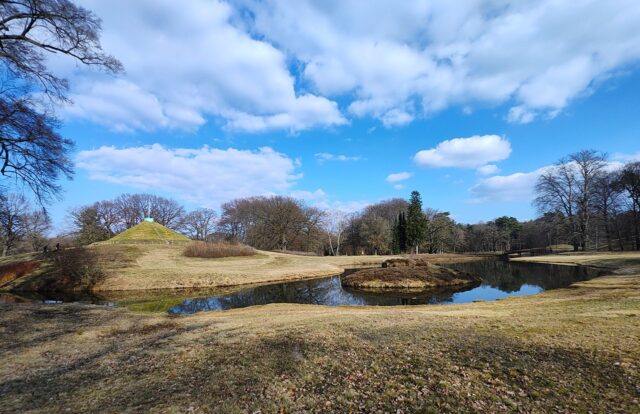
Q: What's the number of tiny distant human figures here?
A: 2